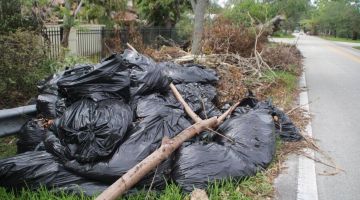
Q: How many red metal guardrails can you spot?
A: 0